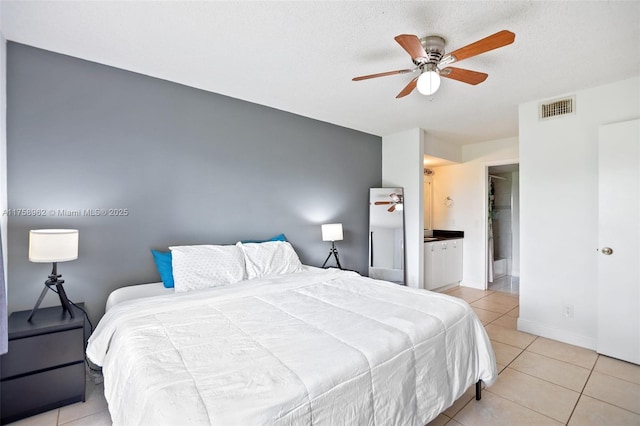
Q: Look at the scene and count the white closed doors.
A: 1